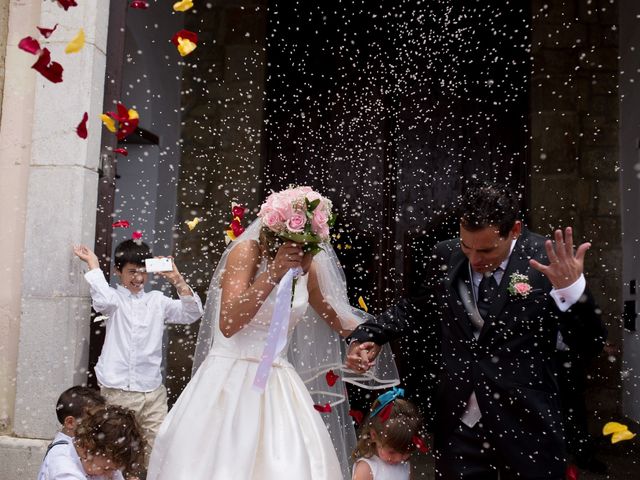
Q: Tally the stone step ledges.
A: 1